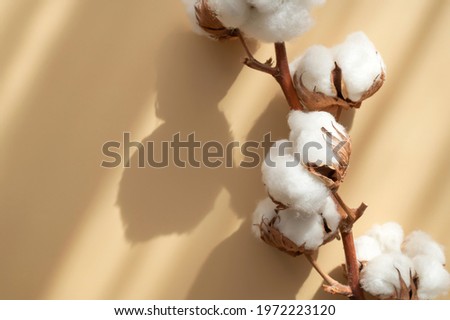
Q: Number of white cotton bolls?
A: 5